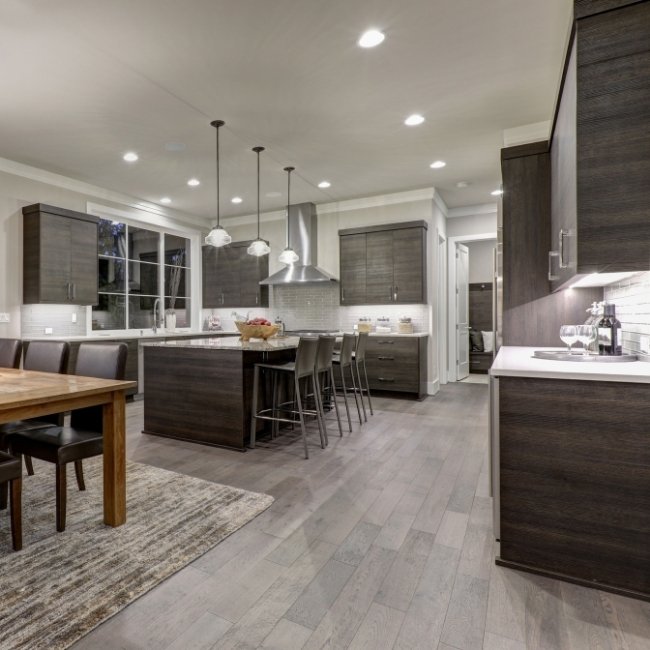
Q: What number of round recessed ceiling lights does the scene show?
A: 9